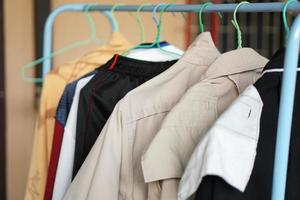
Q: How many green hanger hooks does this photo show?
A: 7